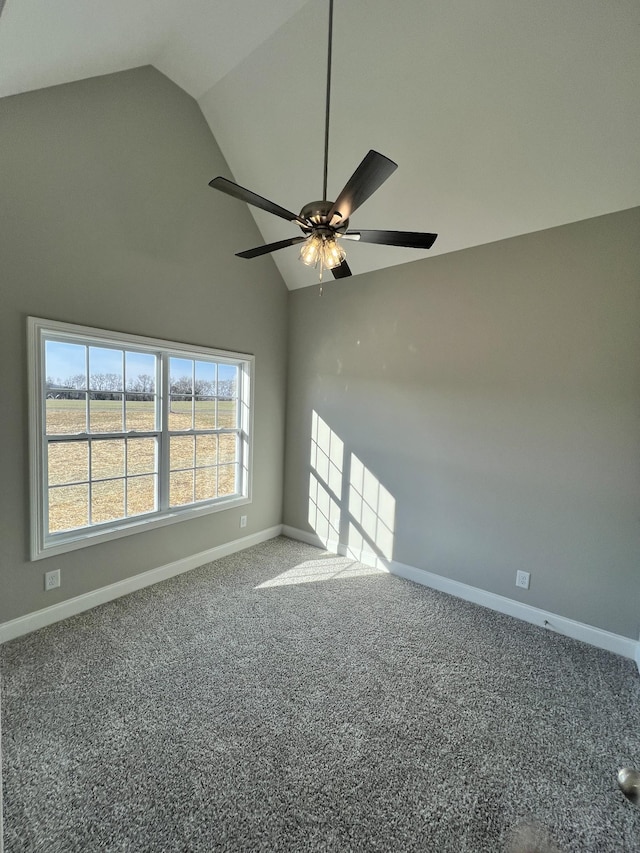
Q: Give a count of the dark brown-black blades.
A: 5